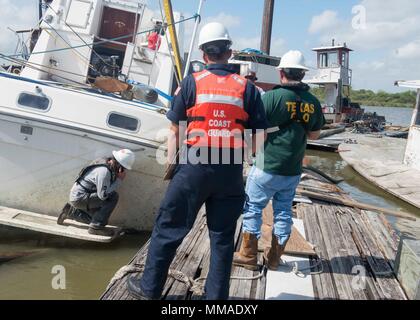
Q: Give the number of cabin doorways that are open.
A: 1